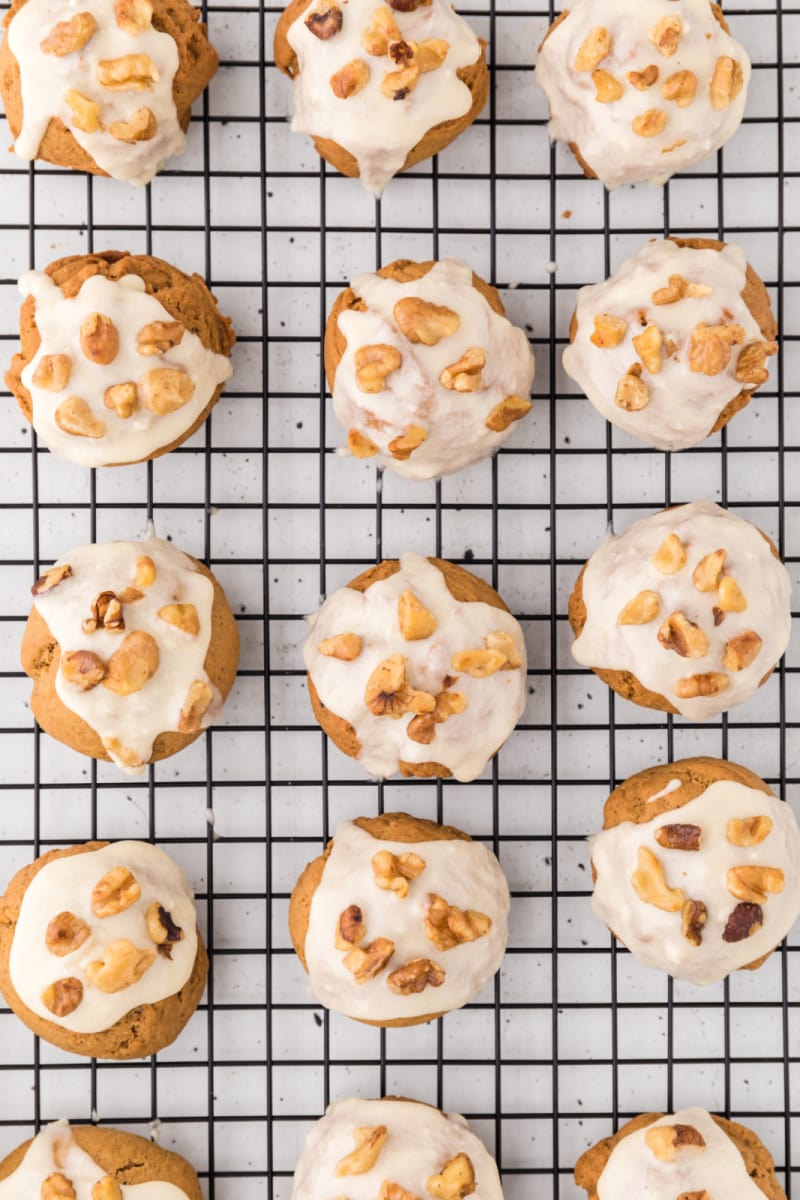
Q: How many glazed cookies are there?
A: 15